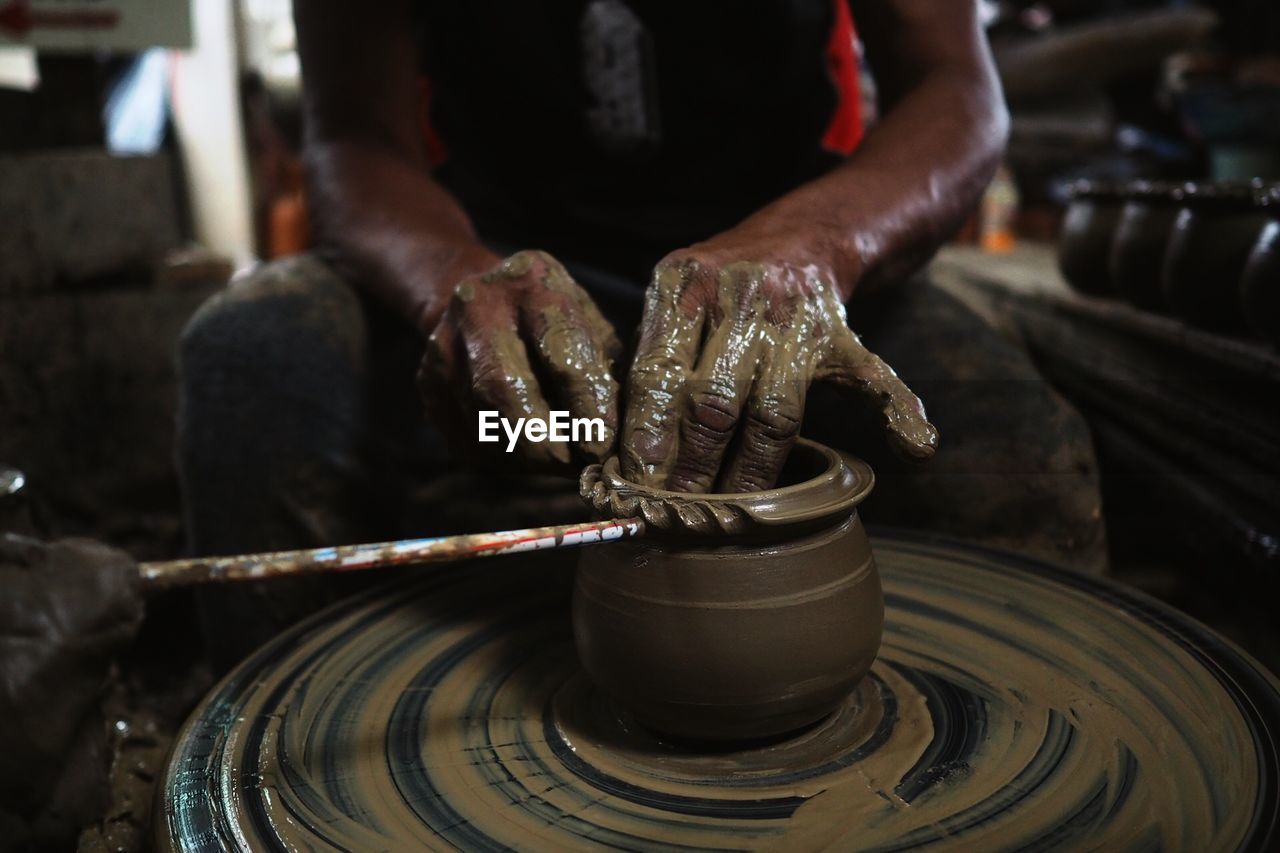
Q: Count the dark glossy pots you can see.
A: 4